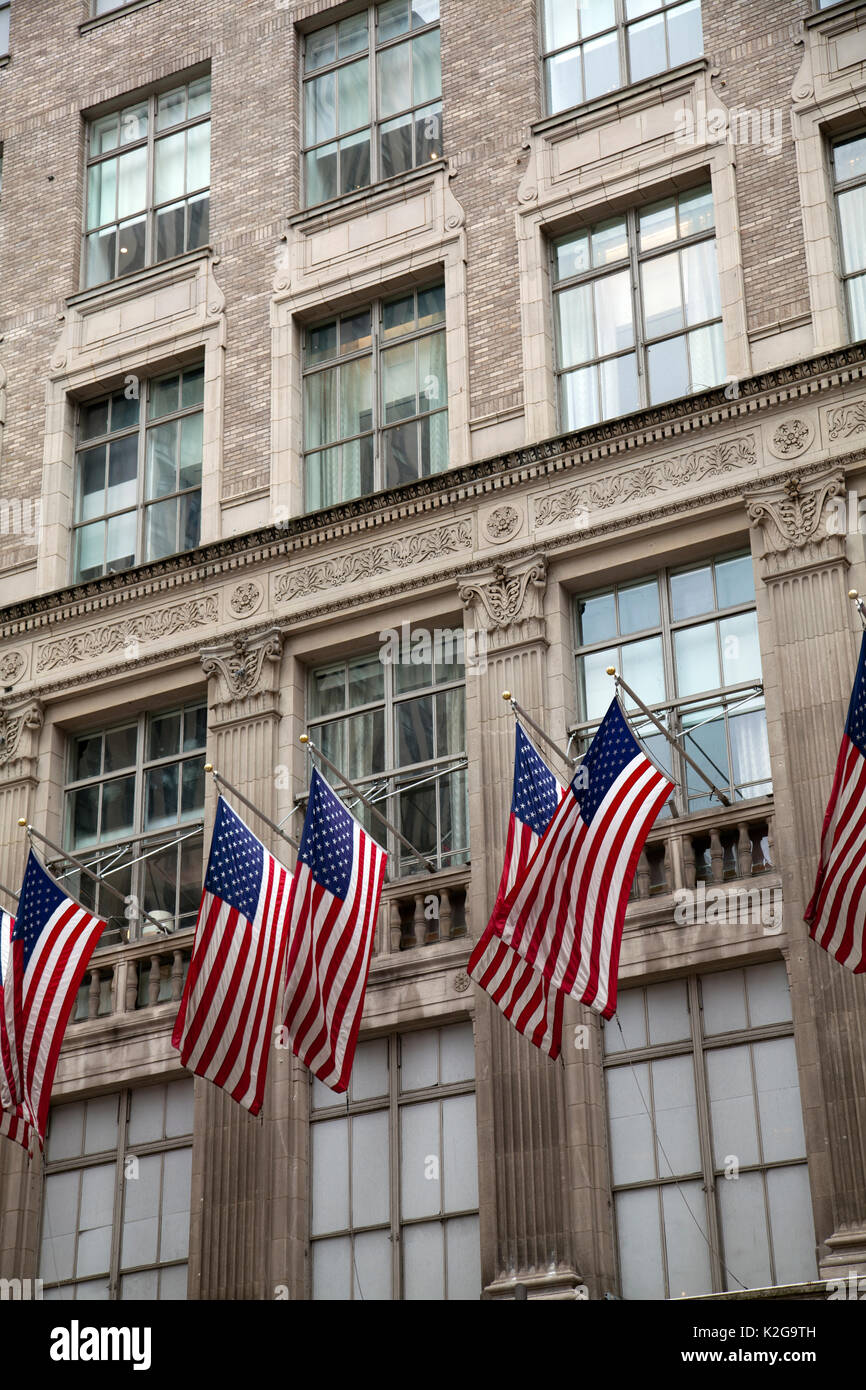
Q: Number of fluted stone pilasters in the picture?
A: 4